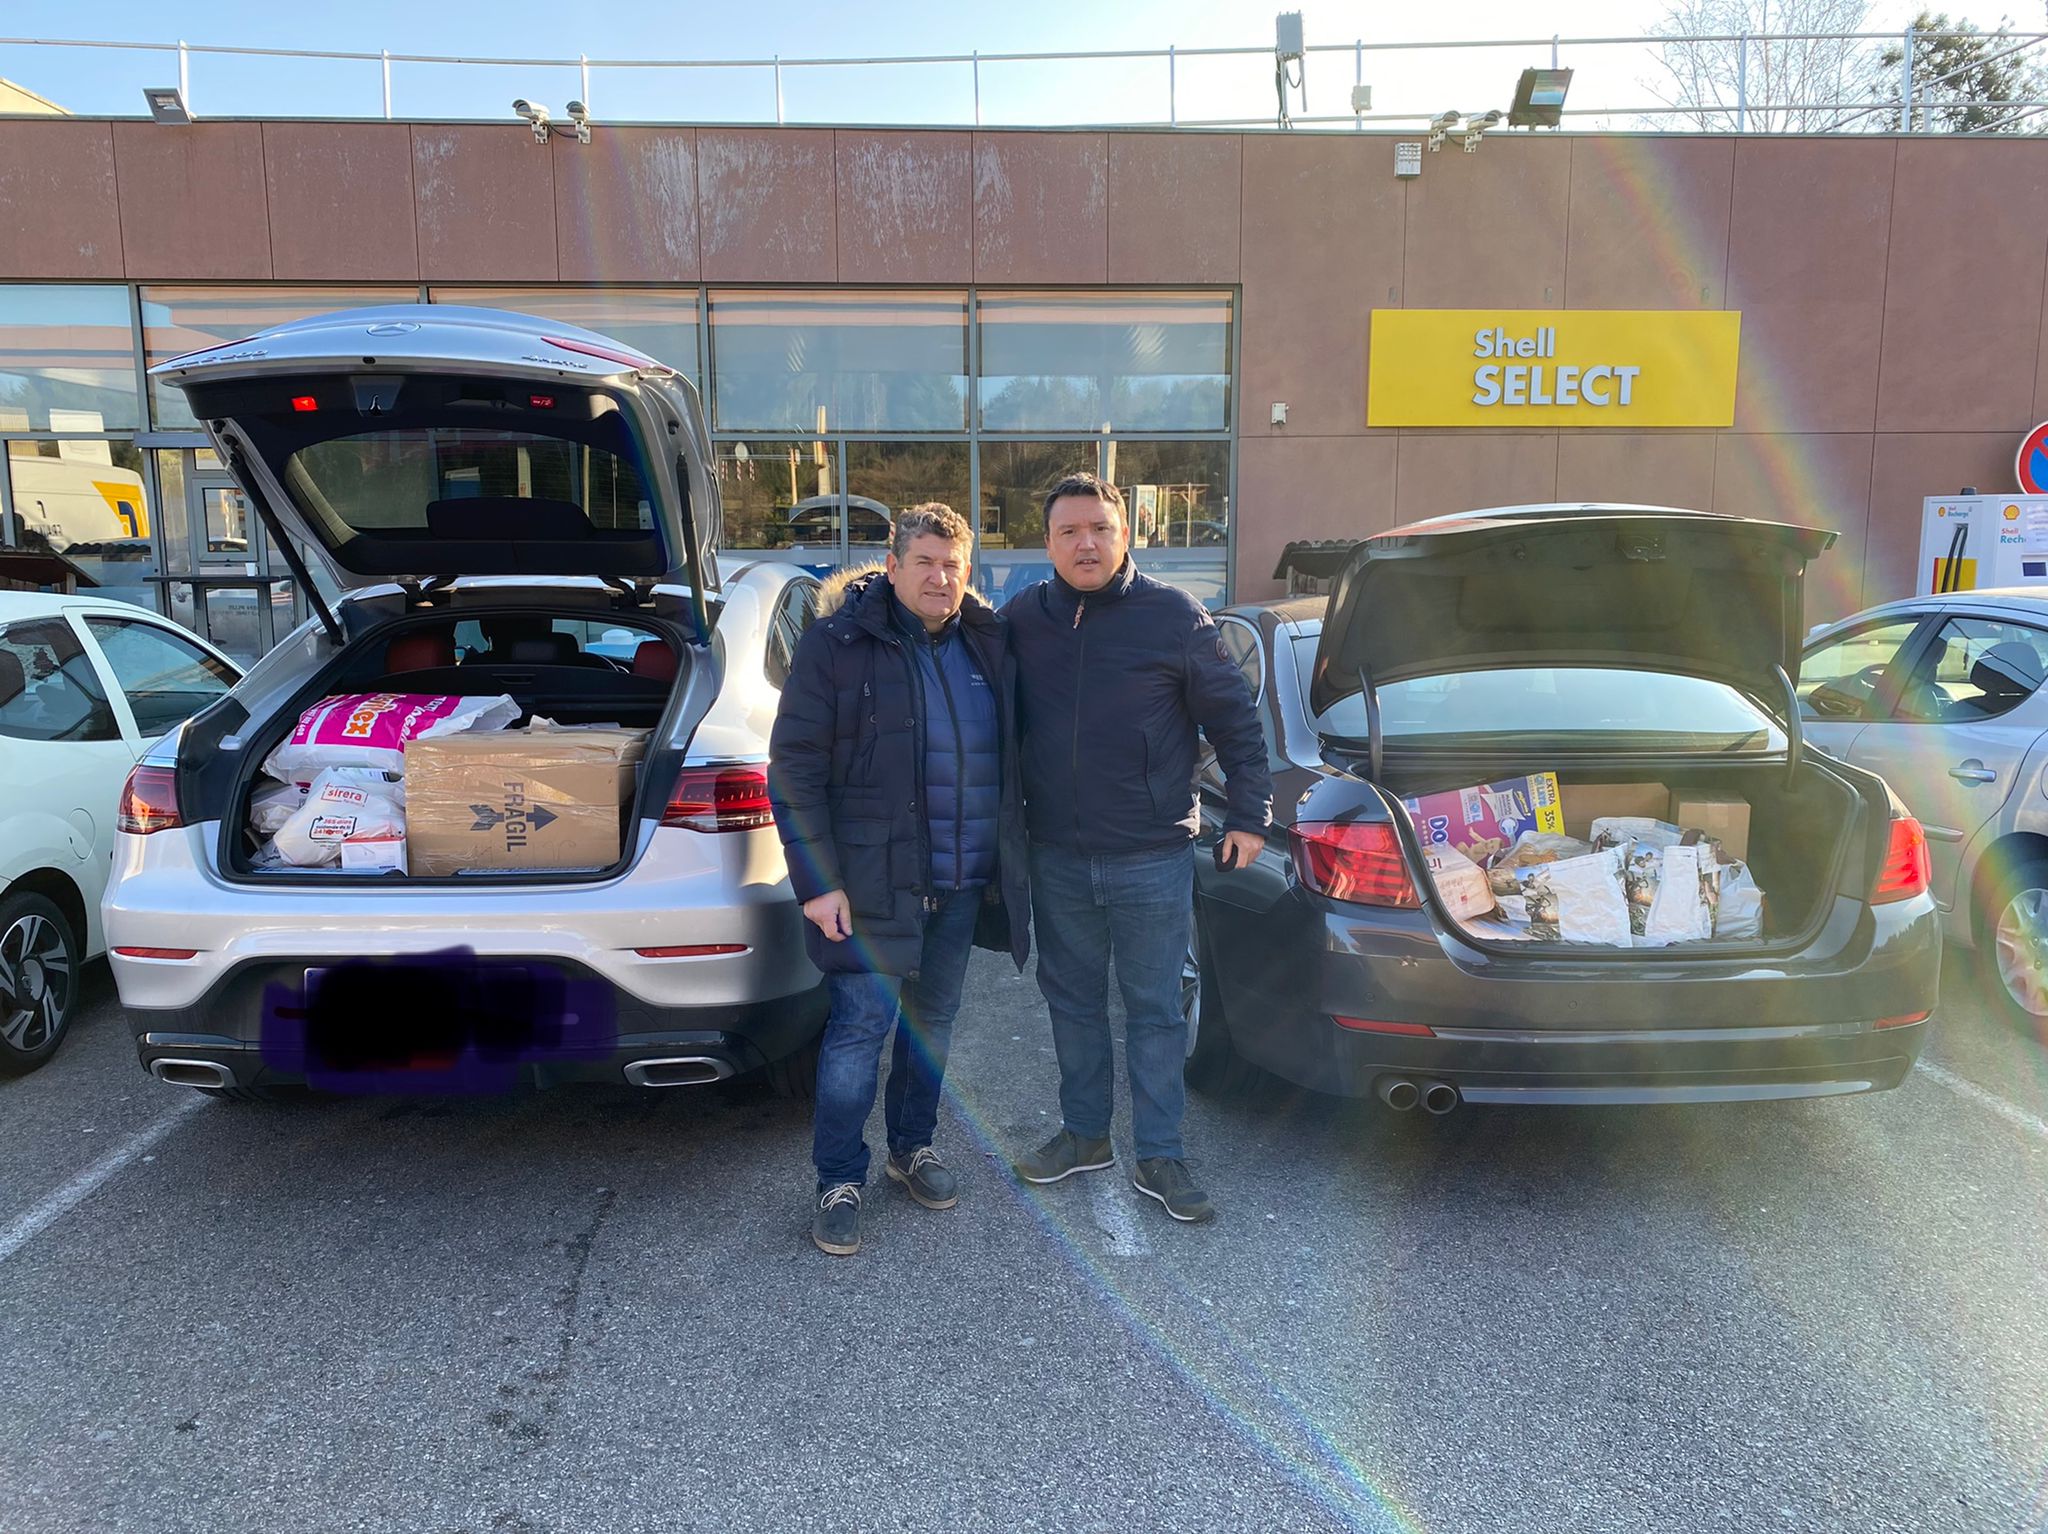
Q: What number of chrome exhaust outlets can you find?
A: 4